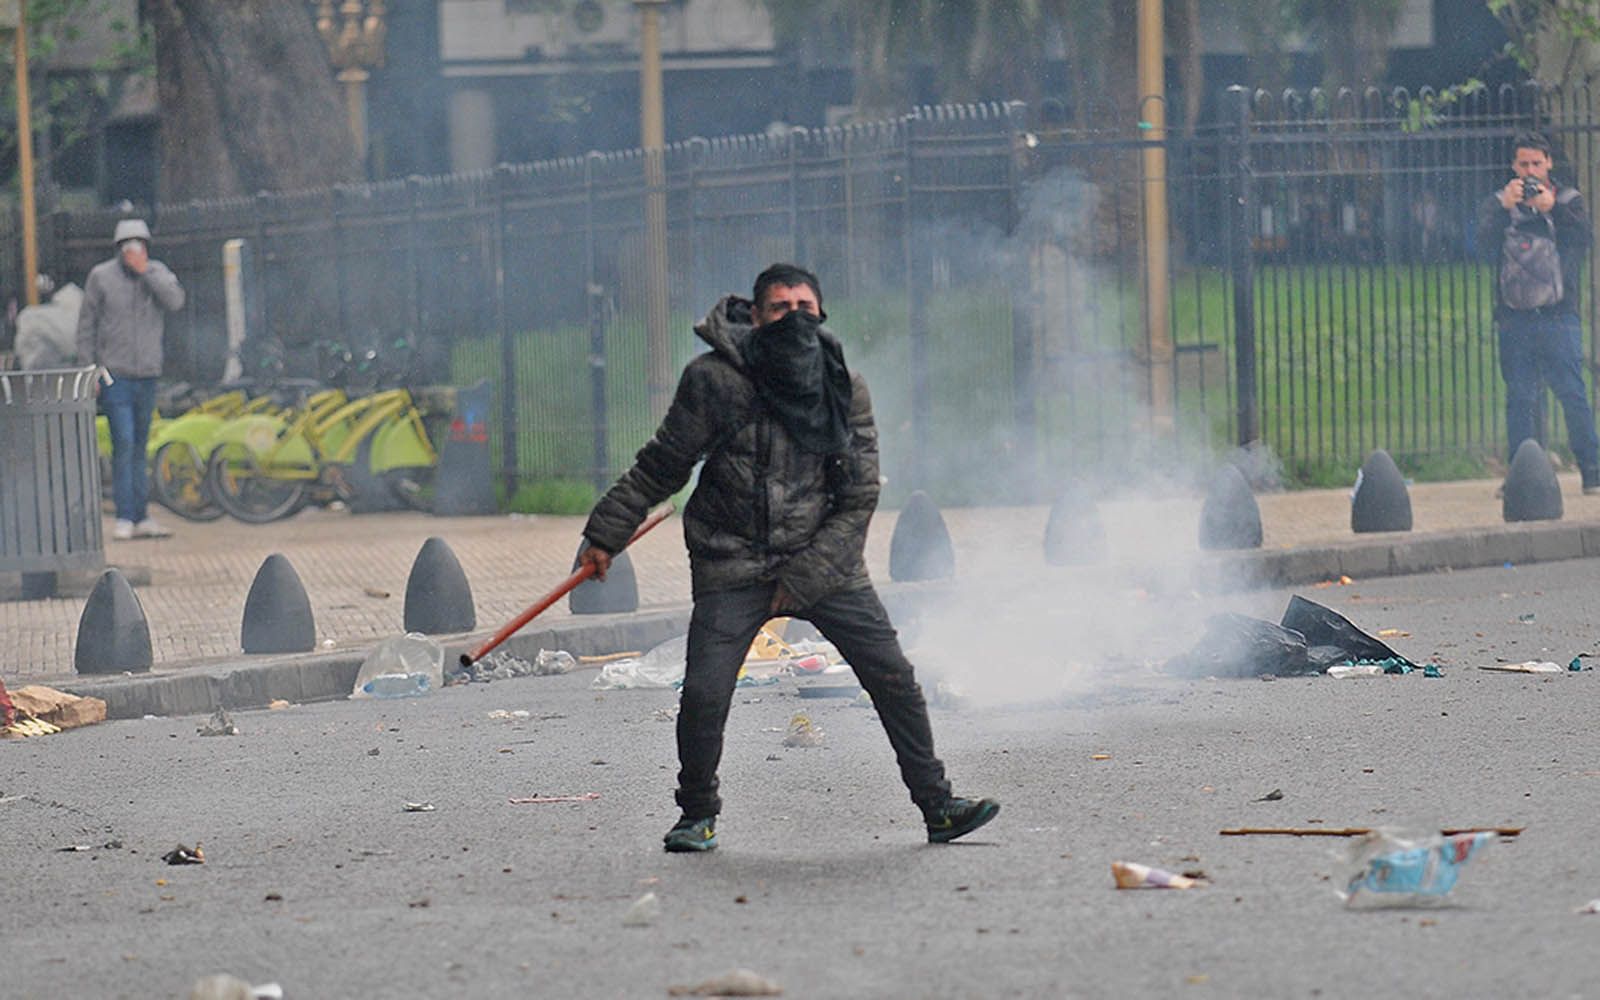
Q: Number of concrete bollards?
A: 9